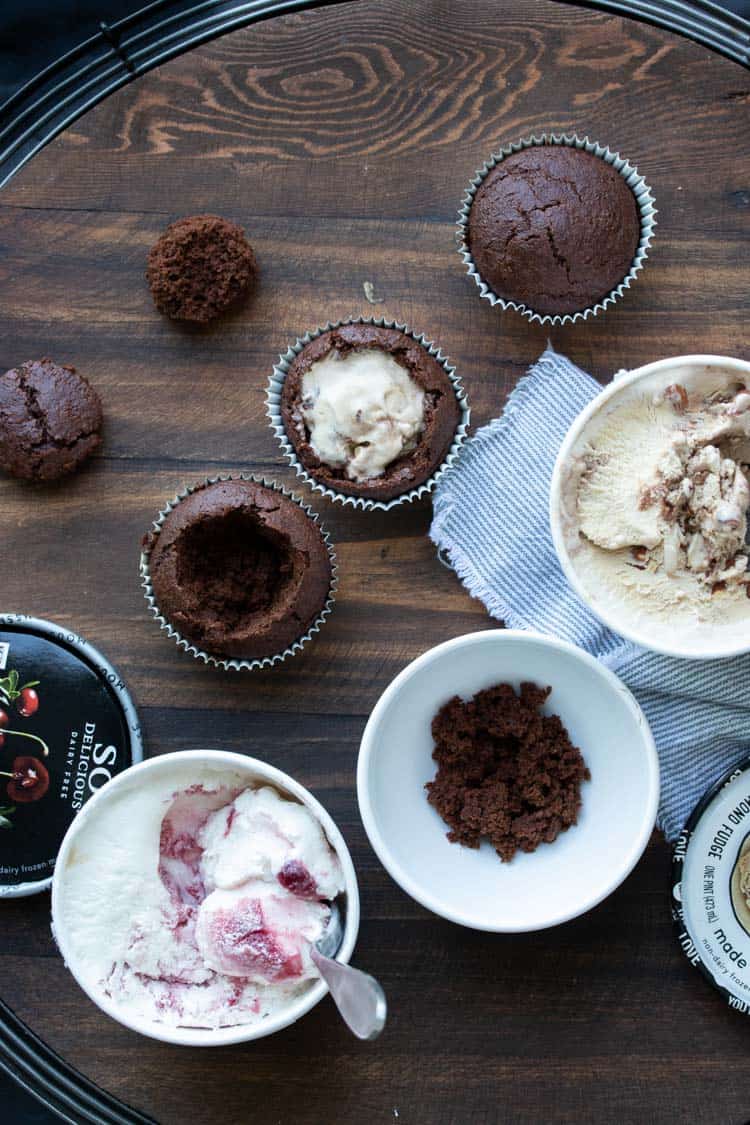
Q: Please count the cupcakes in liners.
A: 3